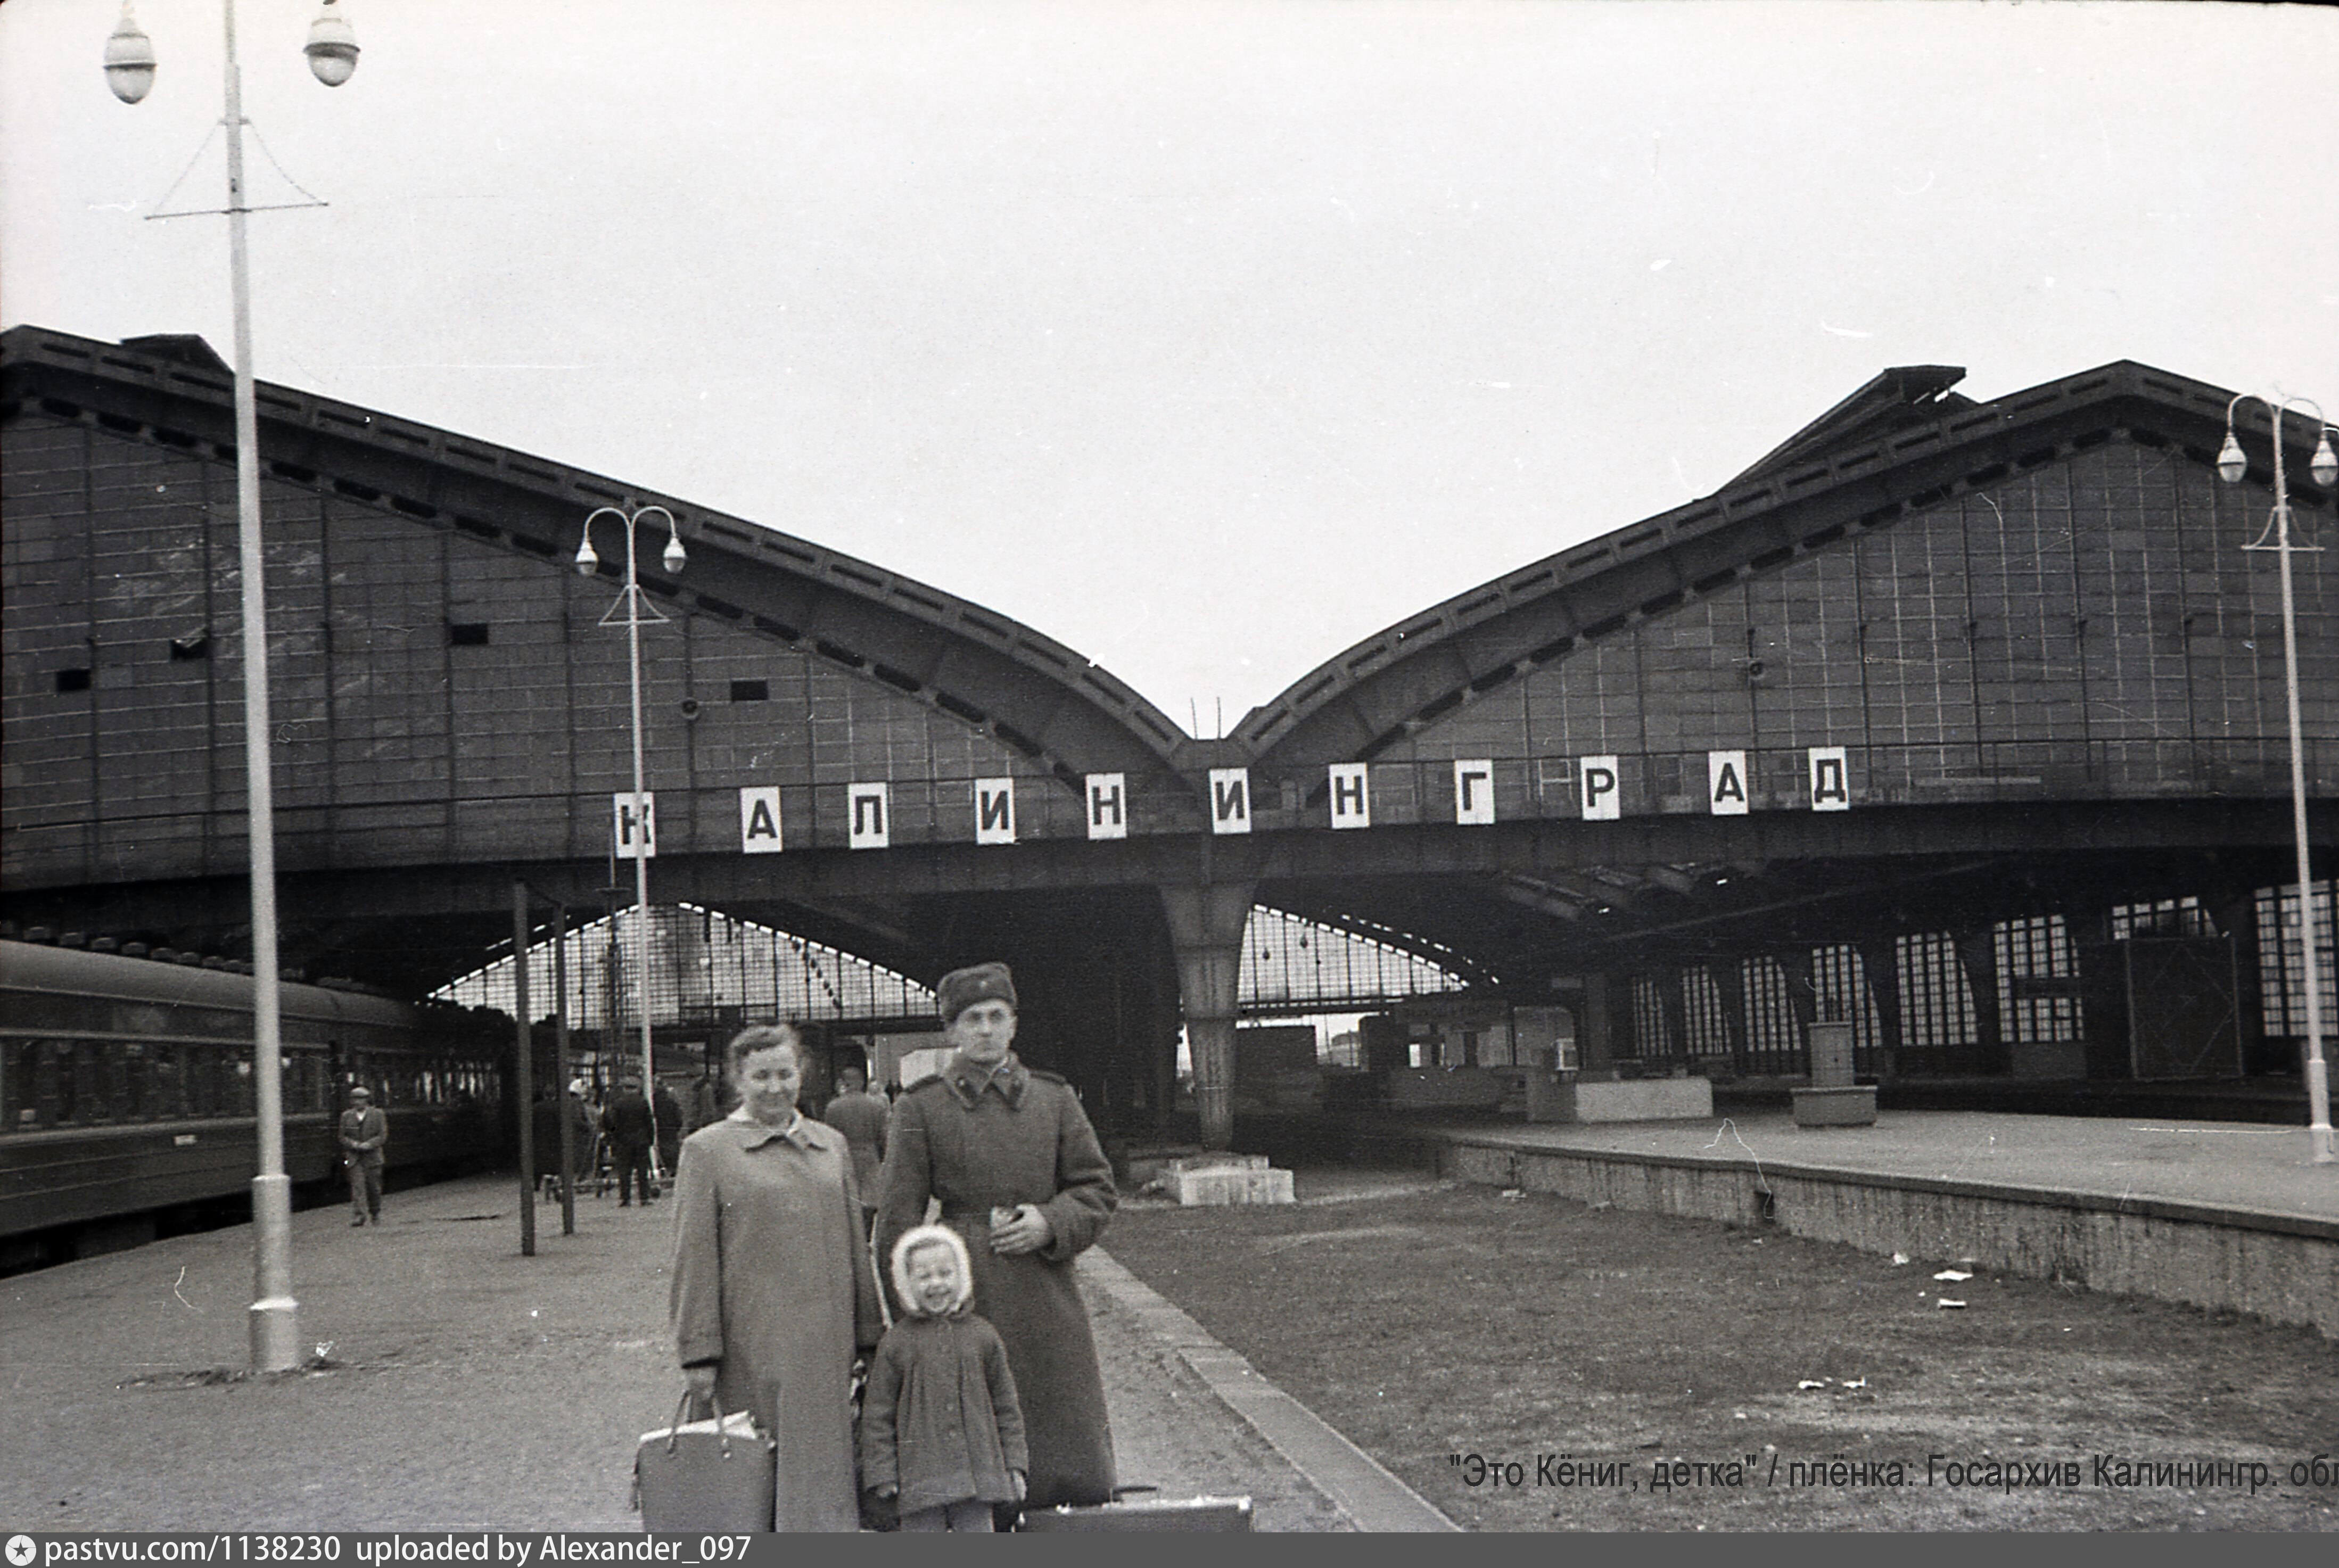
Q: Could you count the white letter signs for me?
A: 11